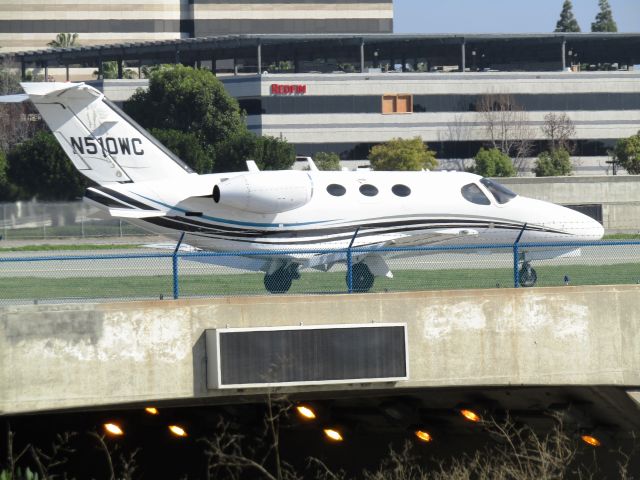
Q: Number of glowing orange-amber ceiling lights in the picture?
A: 8